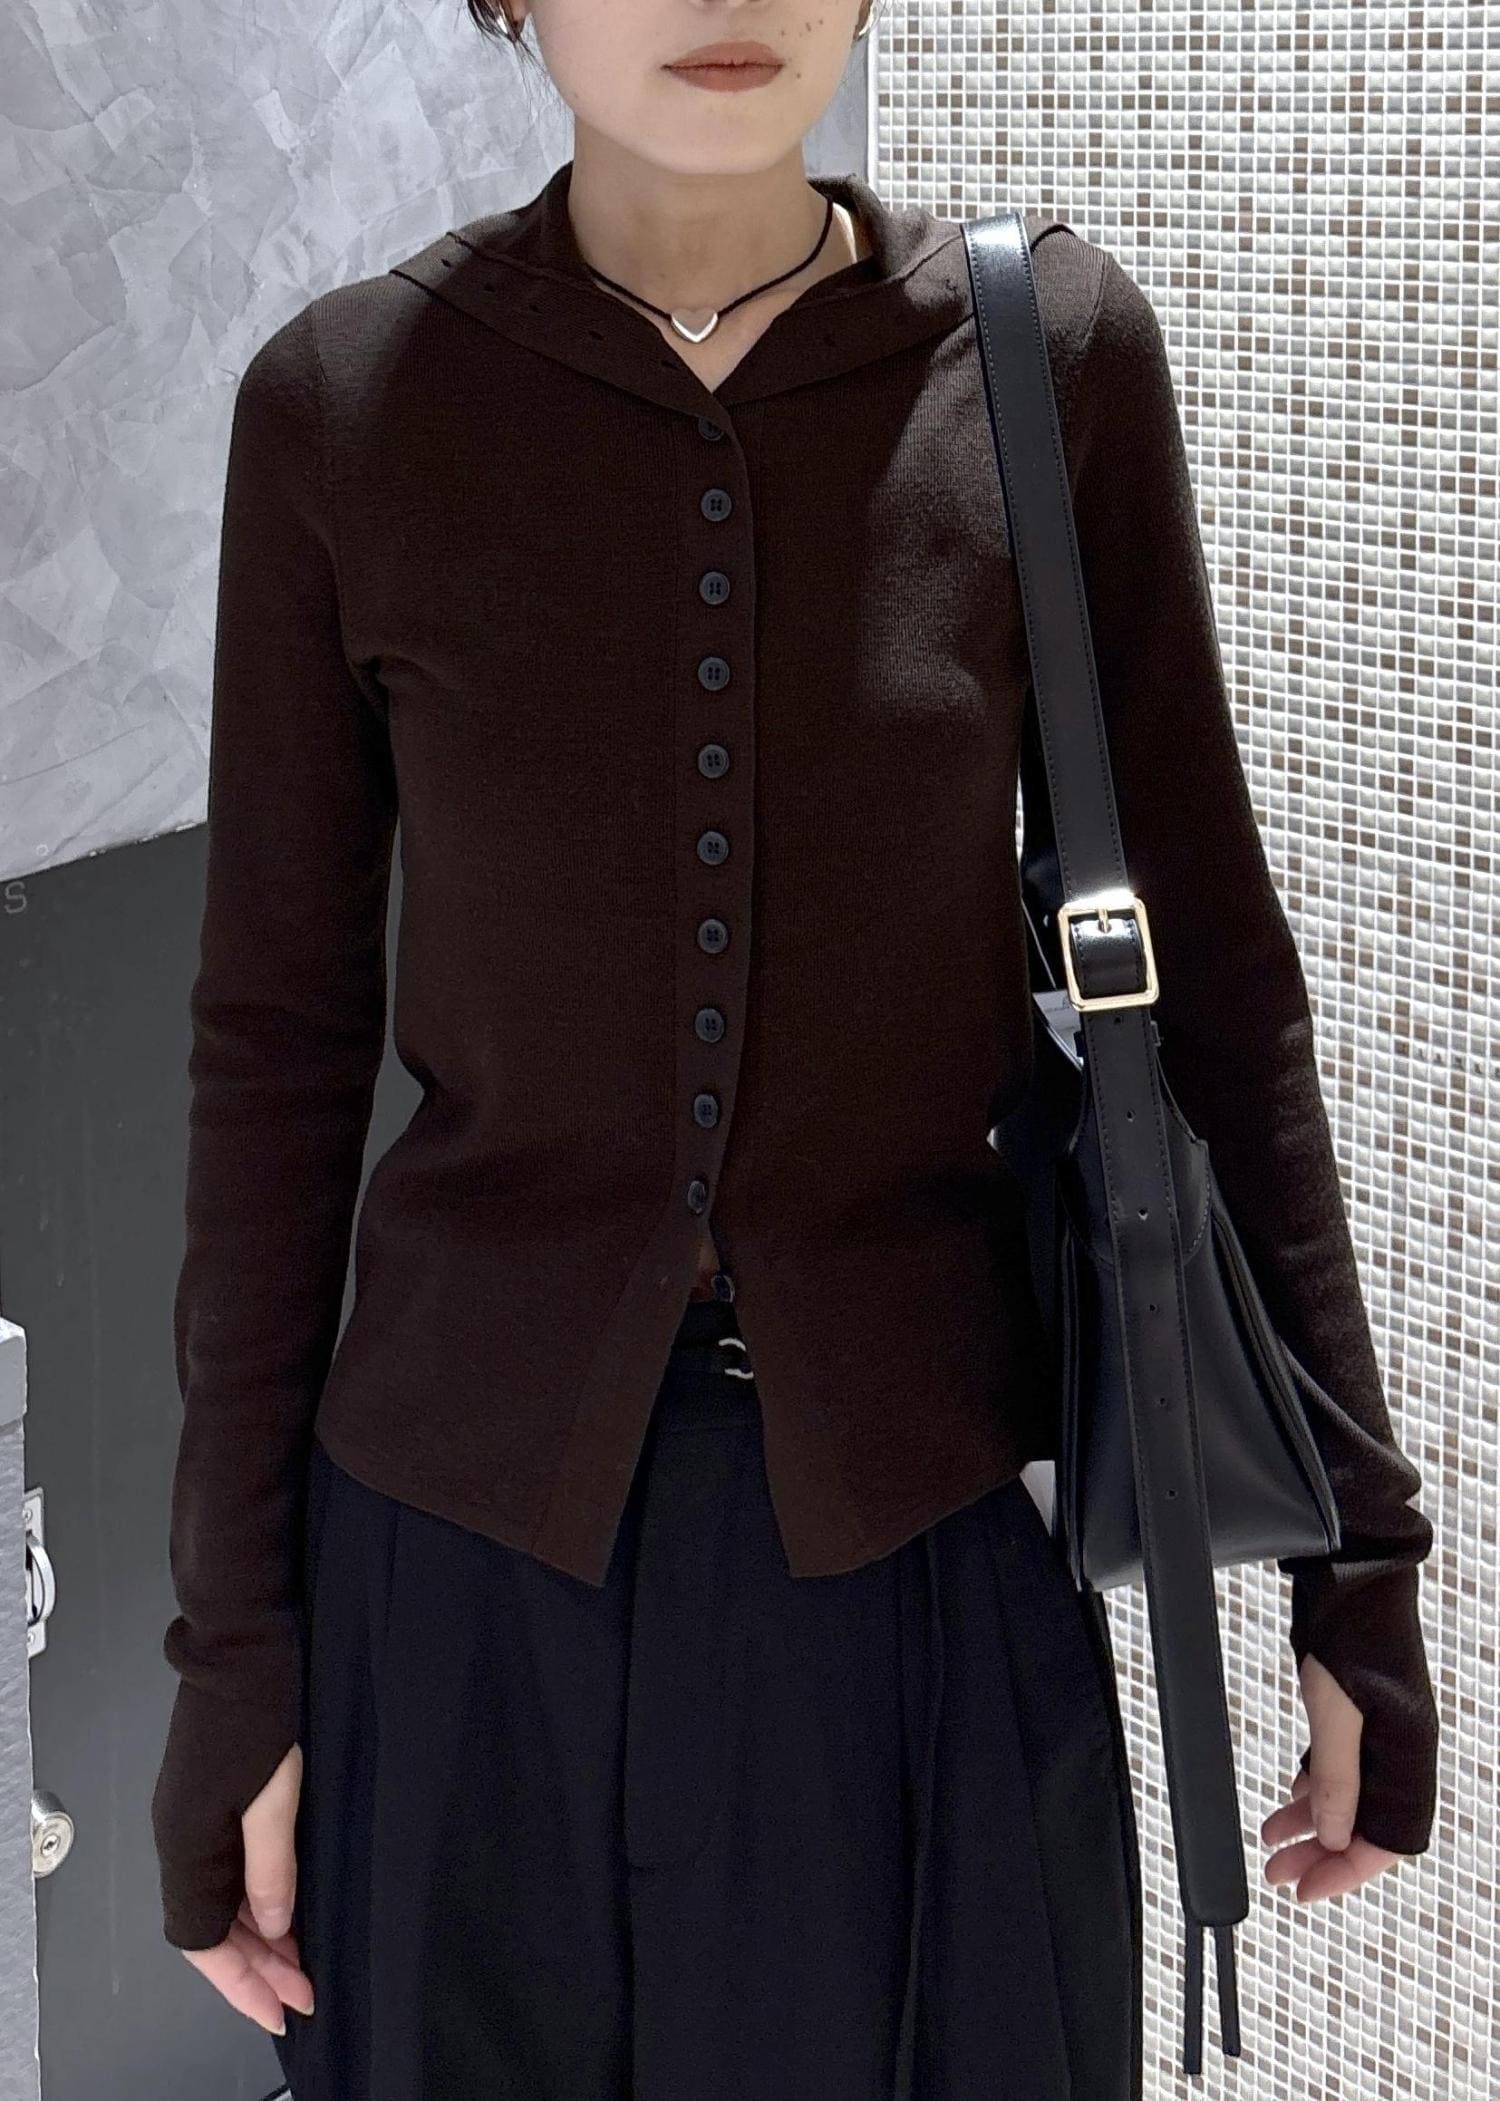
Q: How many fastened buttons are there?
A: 10